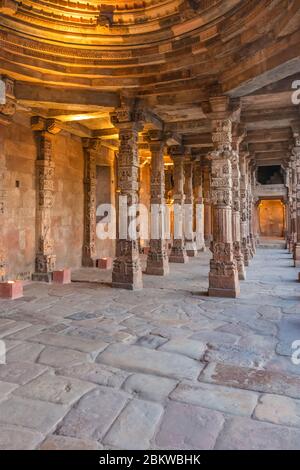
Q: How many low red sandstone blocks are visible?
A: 3